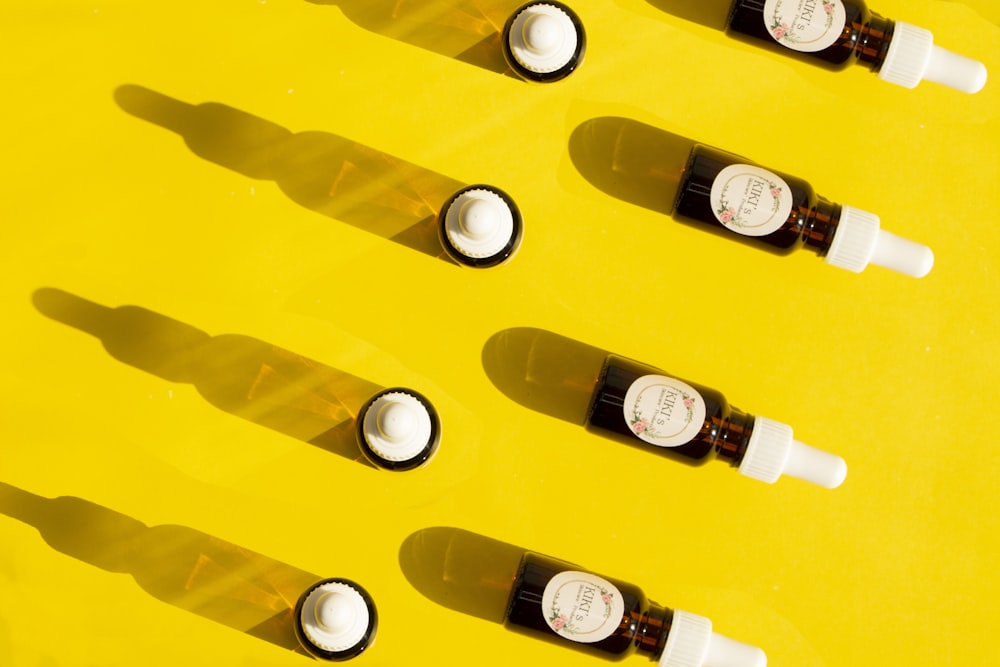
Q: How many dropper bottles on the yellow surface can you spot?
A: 8